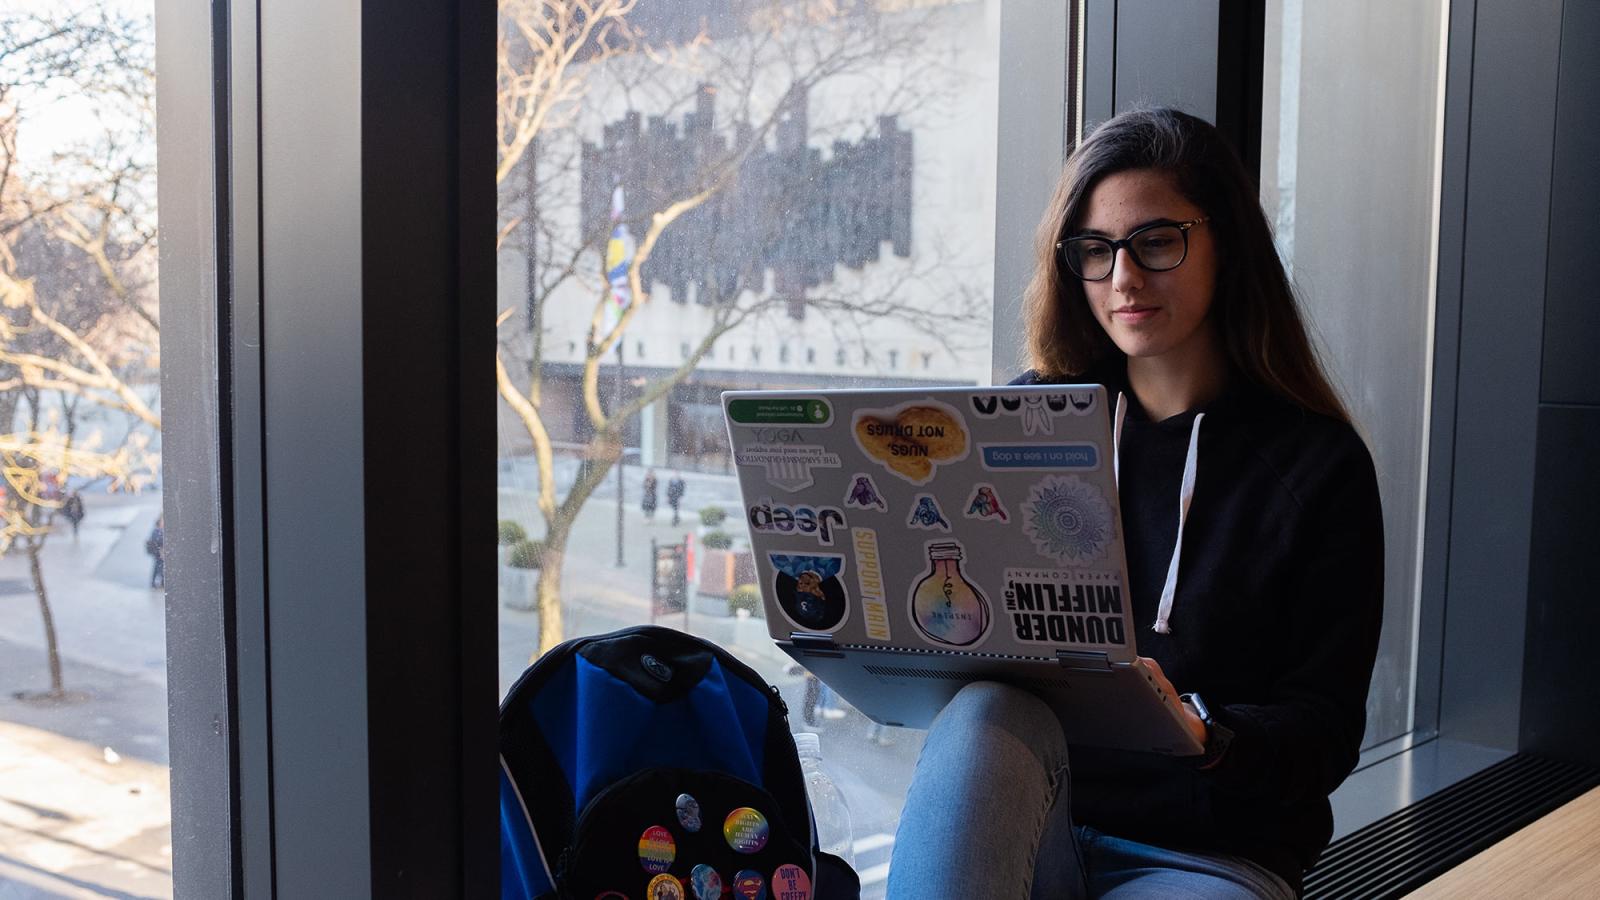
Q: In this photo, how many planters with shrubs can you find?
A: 5